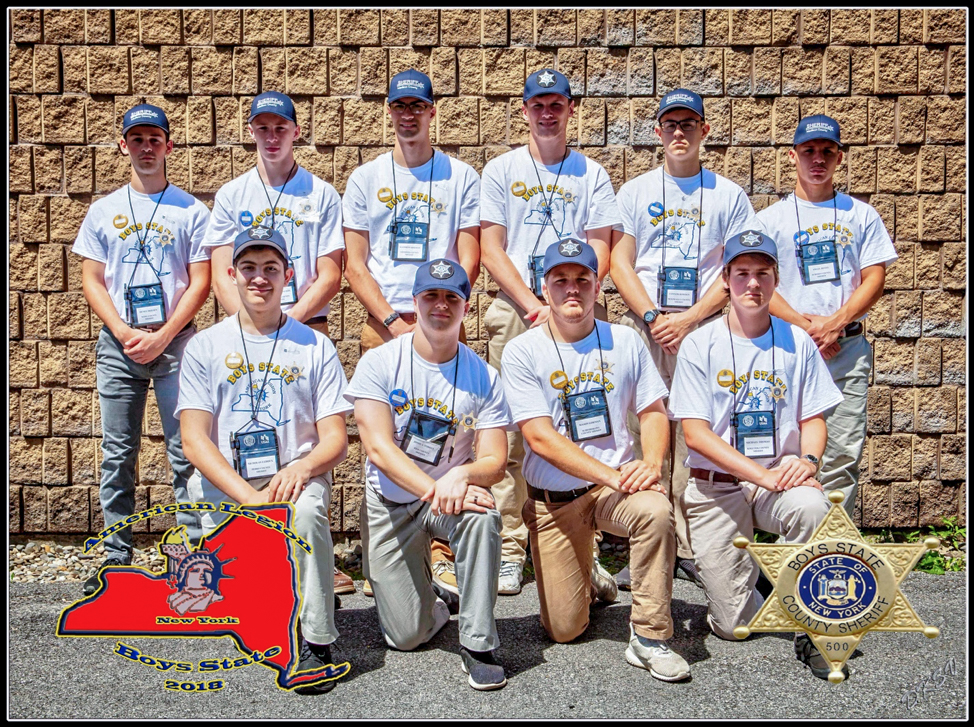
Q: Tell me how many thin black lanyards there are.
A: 10